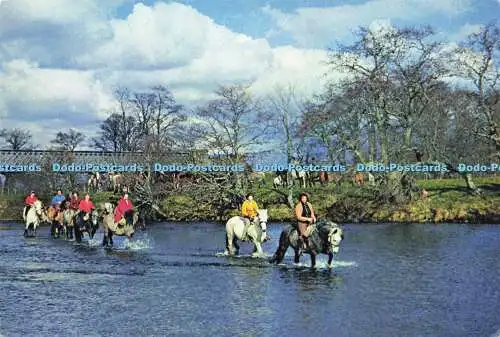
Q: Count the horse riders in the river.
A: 7